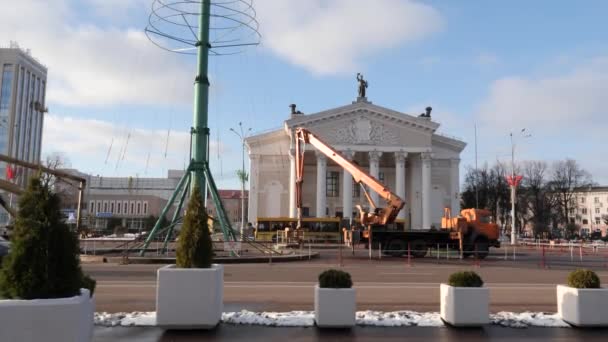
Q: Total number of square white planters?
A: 5